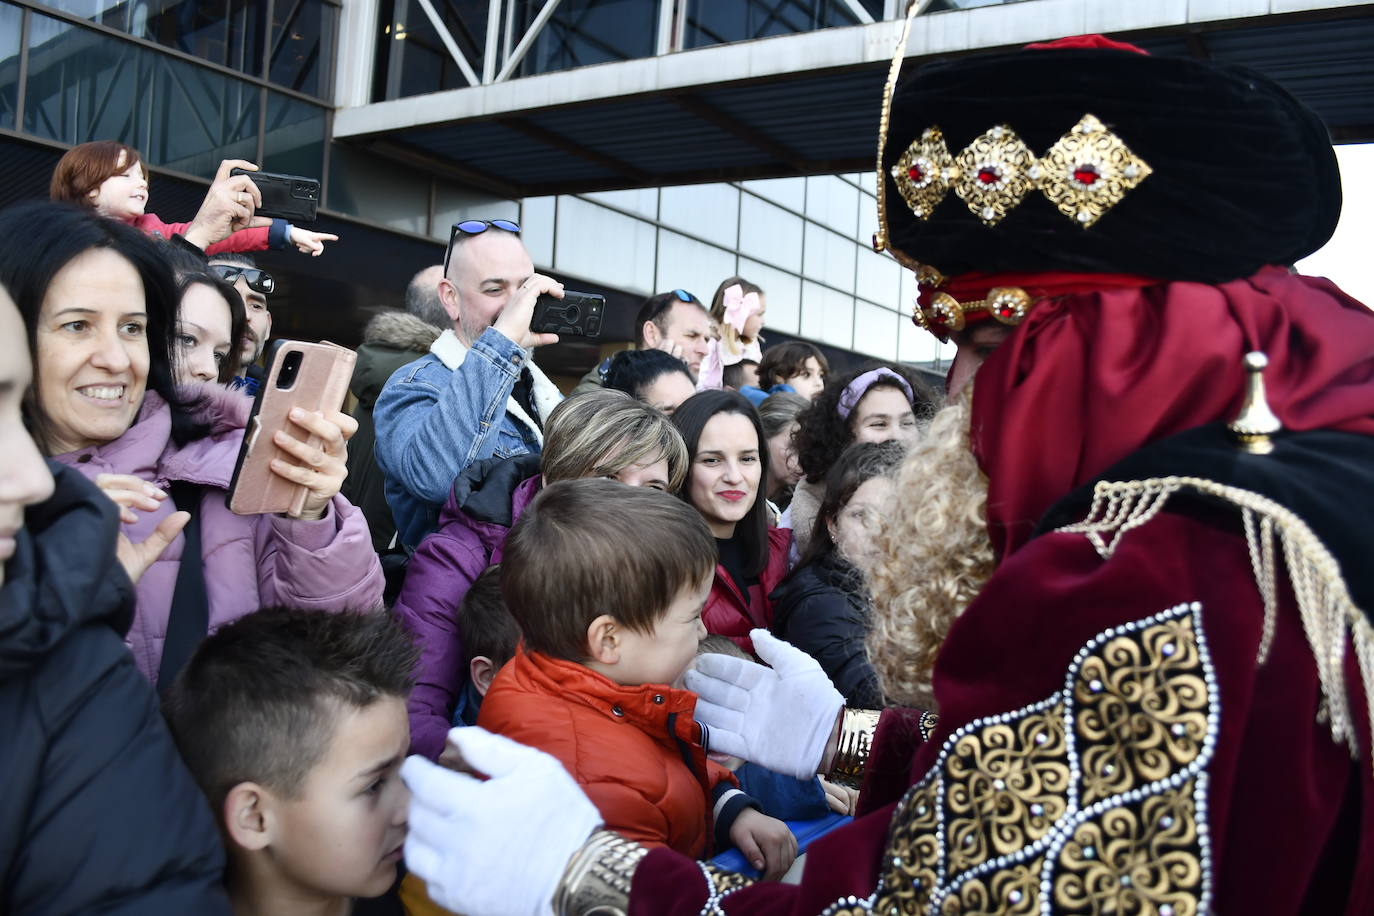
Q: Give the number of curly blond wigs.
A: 1